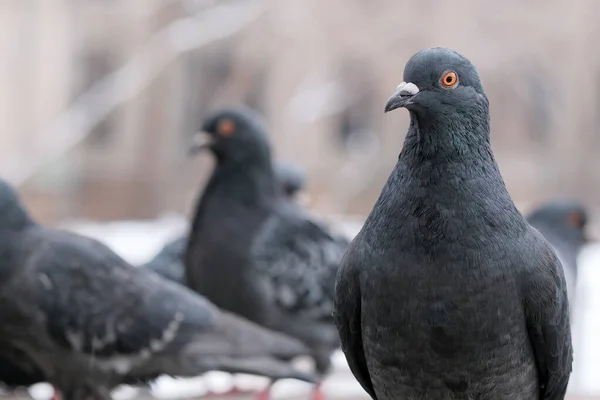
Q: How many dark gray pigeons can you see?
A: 5